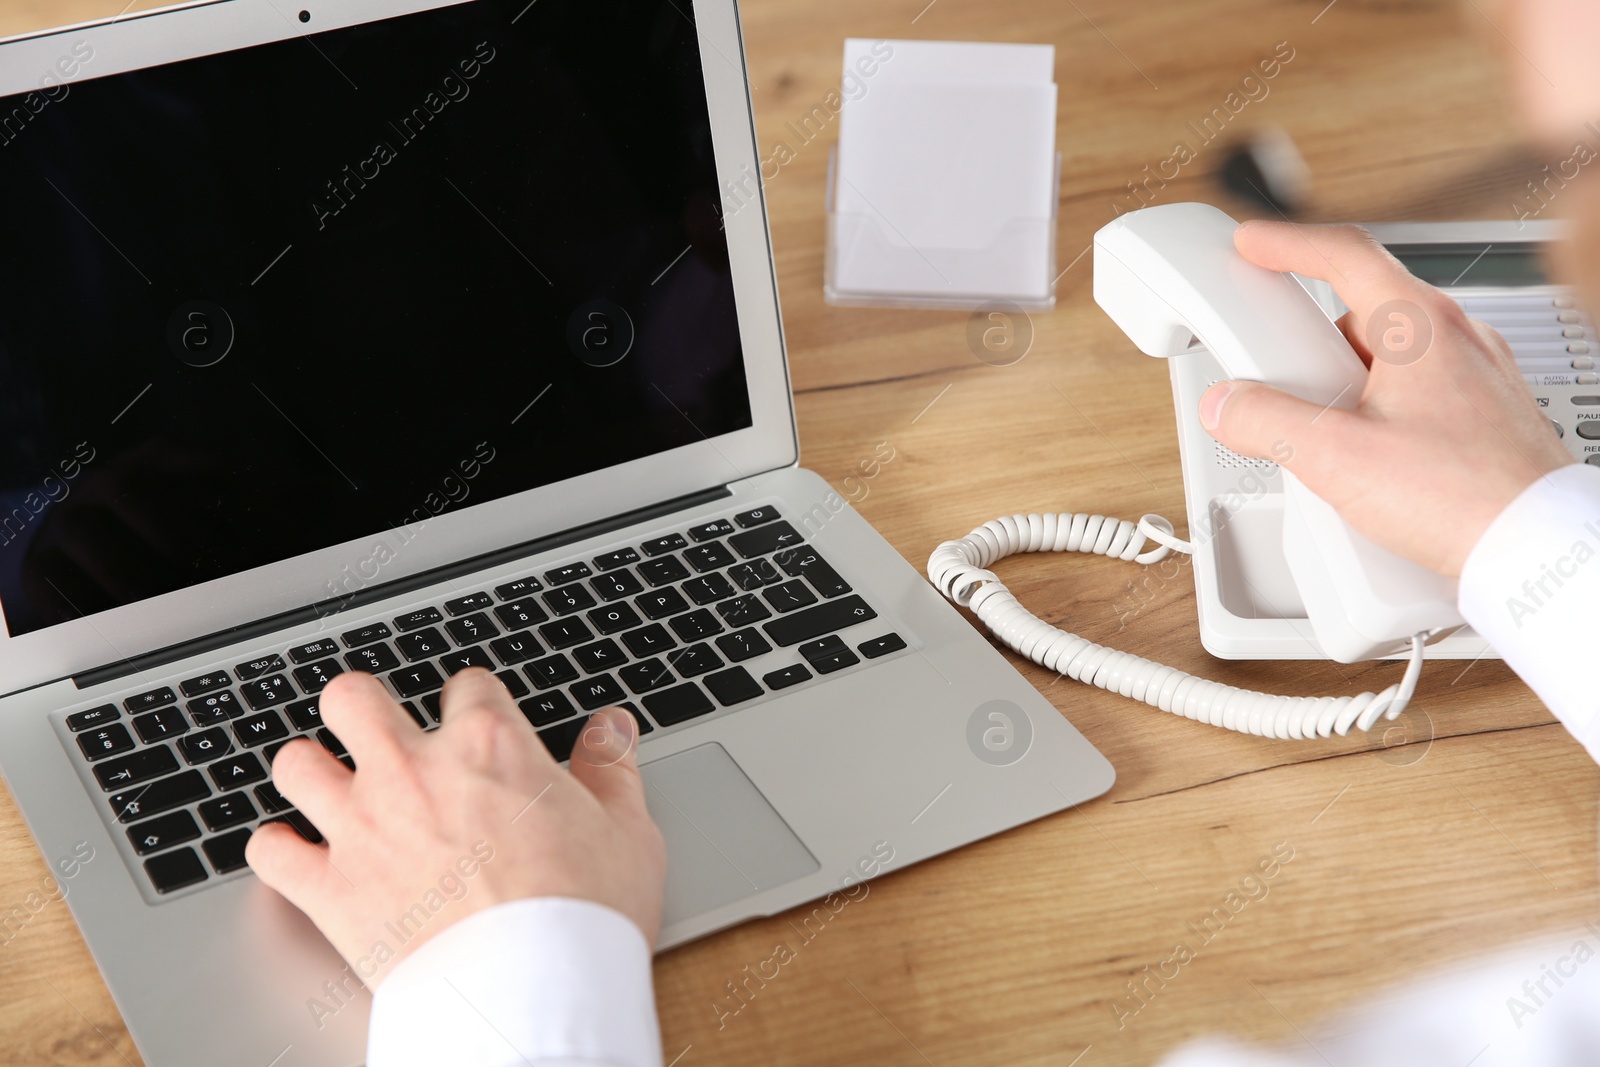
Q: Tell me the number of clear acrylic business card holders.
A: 1